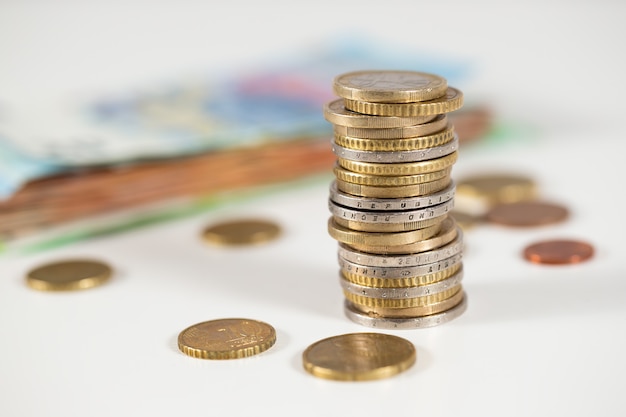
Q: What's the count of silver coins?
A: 7